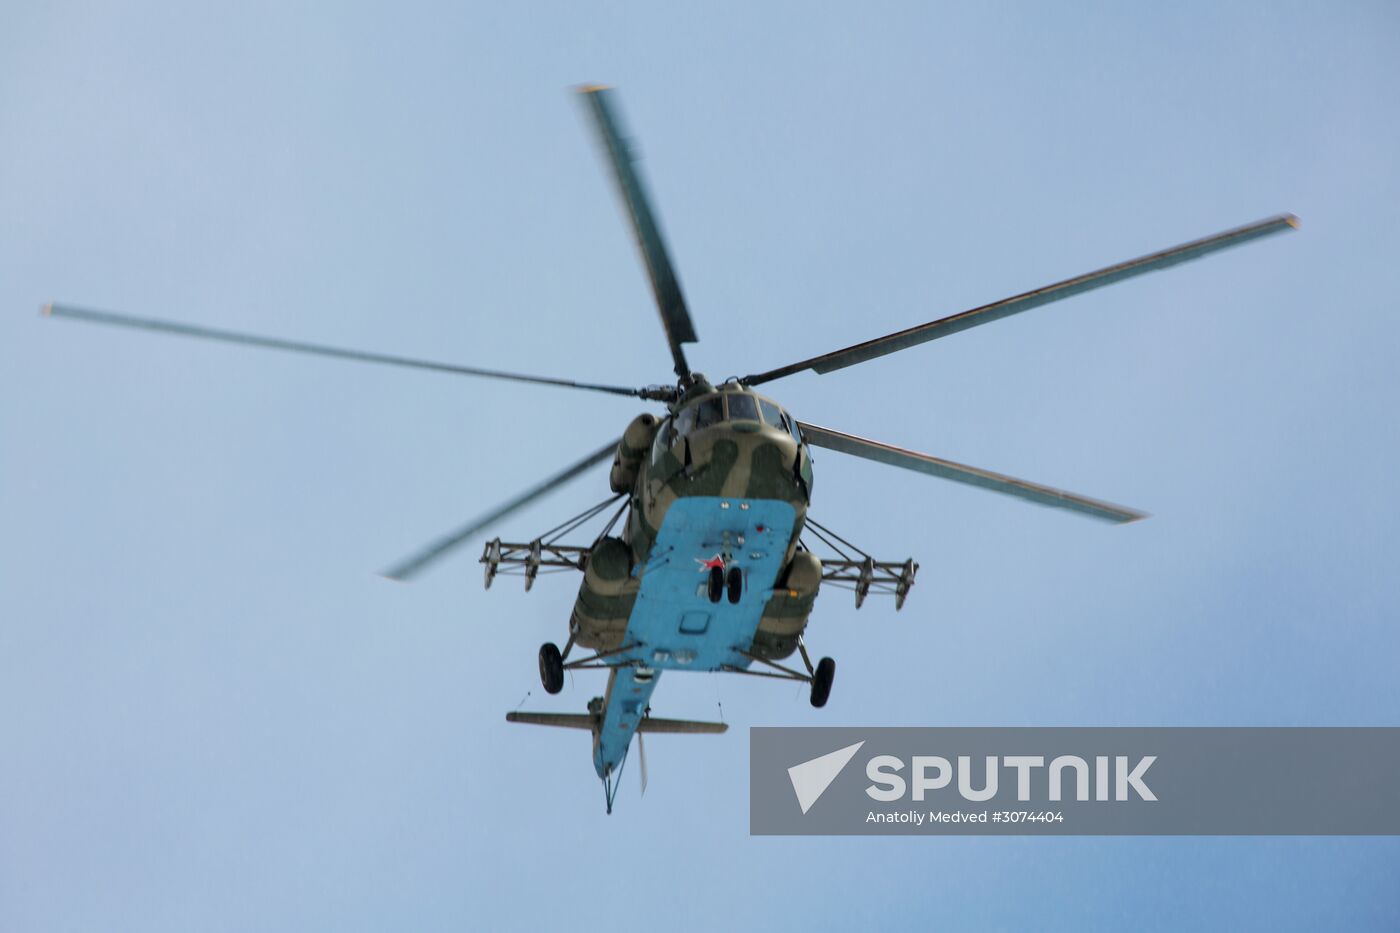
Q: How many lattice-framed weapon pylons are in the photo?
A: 2